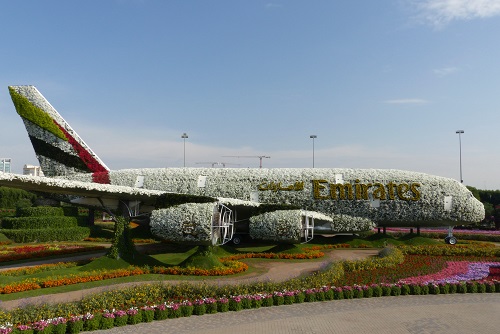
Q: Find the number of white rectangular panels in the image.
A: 6